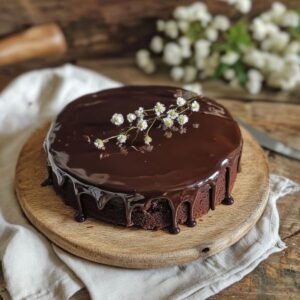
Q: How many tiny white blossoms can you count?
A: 13